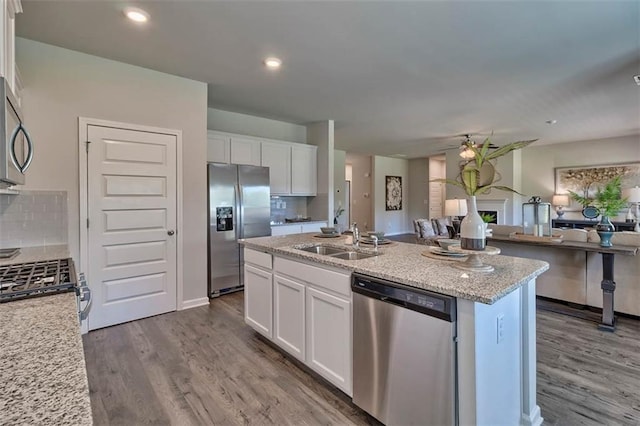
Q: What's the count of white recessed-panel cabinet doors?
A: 7